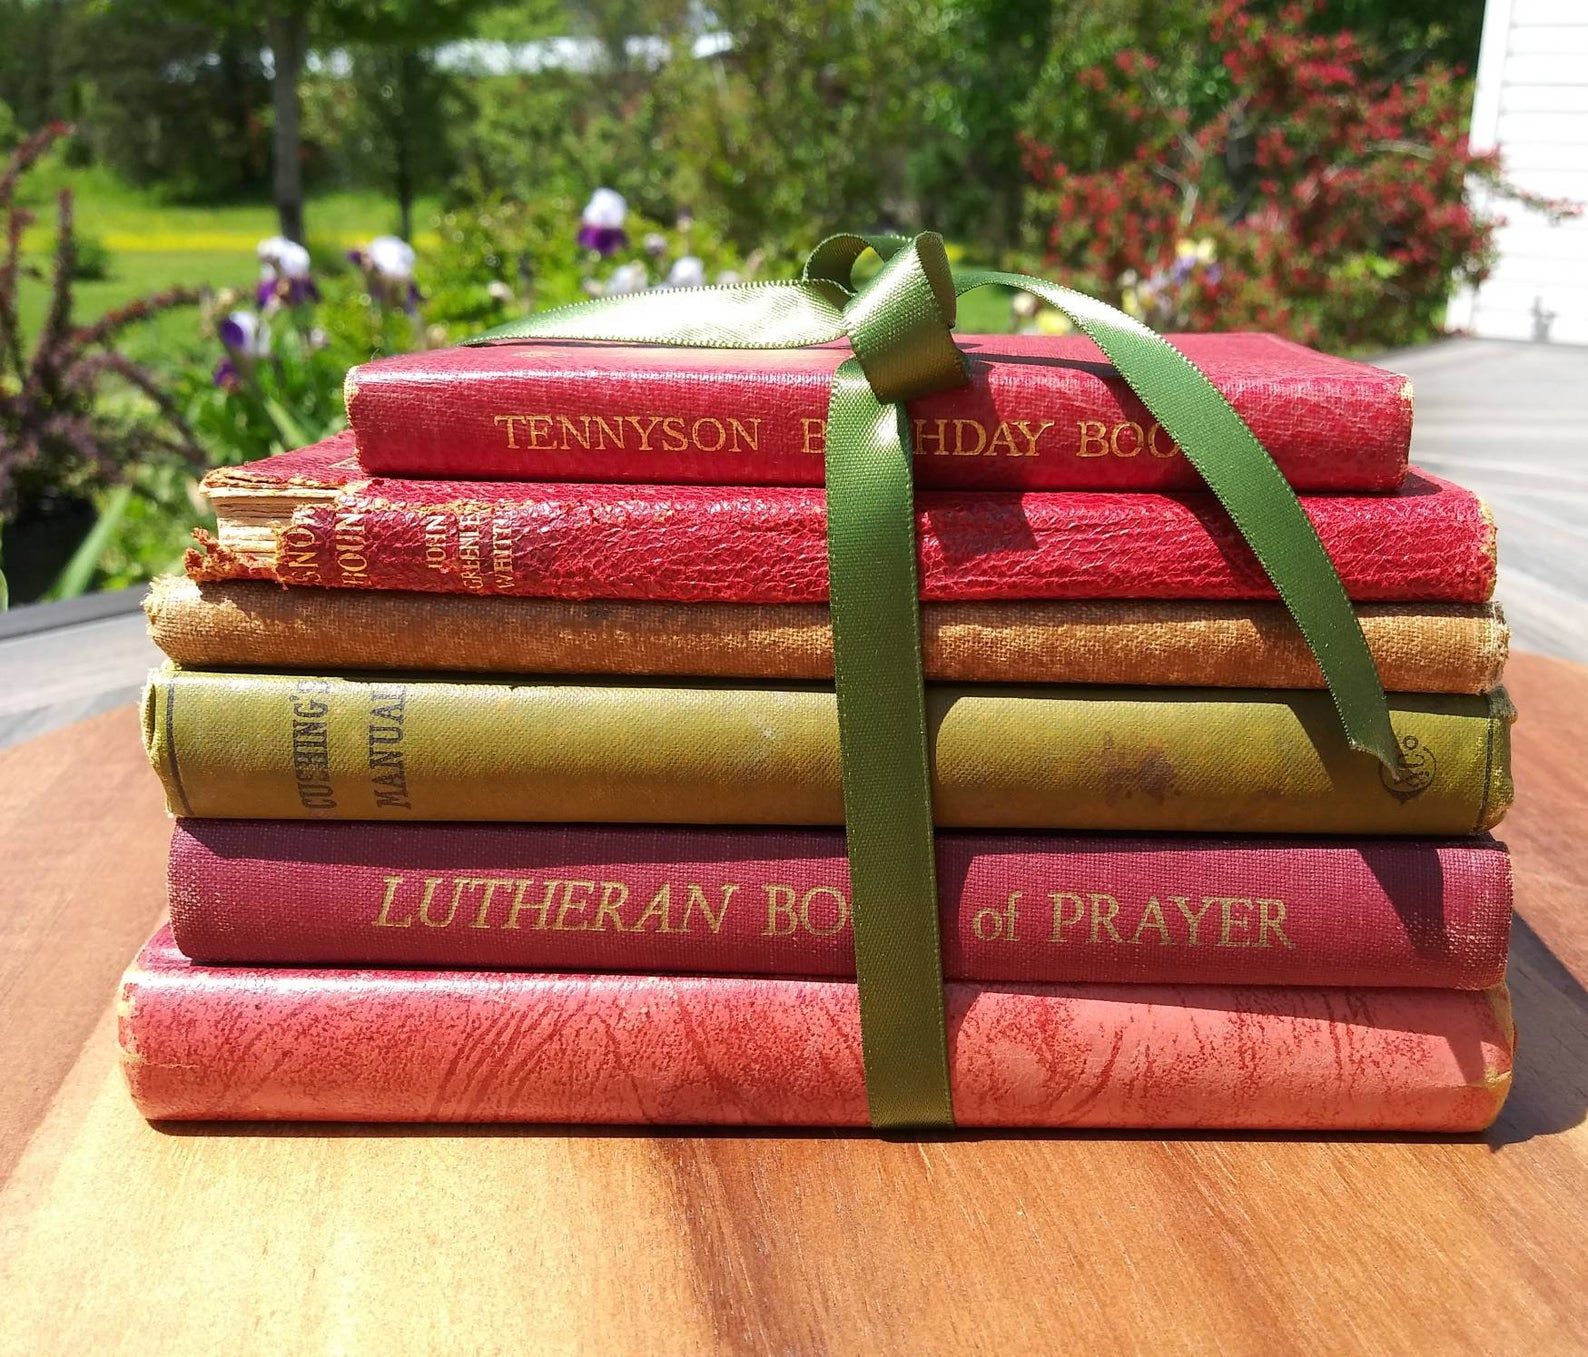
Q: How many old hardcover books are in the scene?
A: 6